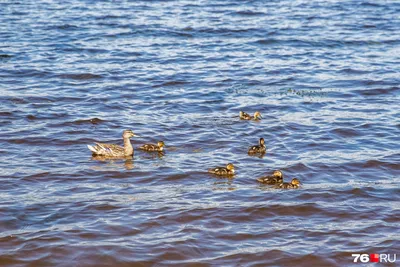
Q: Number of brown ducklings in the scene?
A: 6